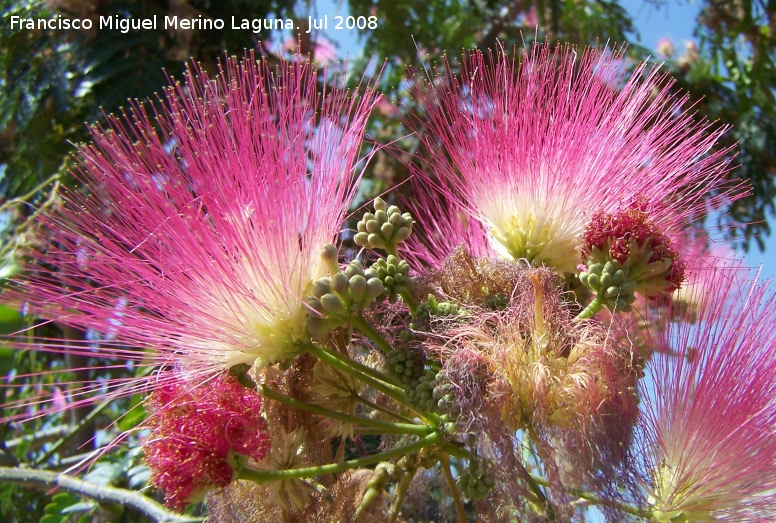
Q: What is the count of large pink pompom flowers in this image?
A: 3